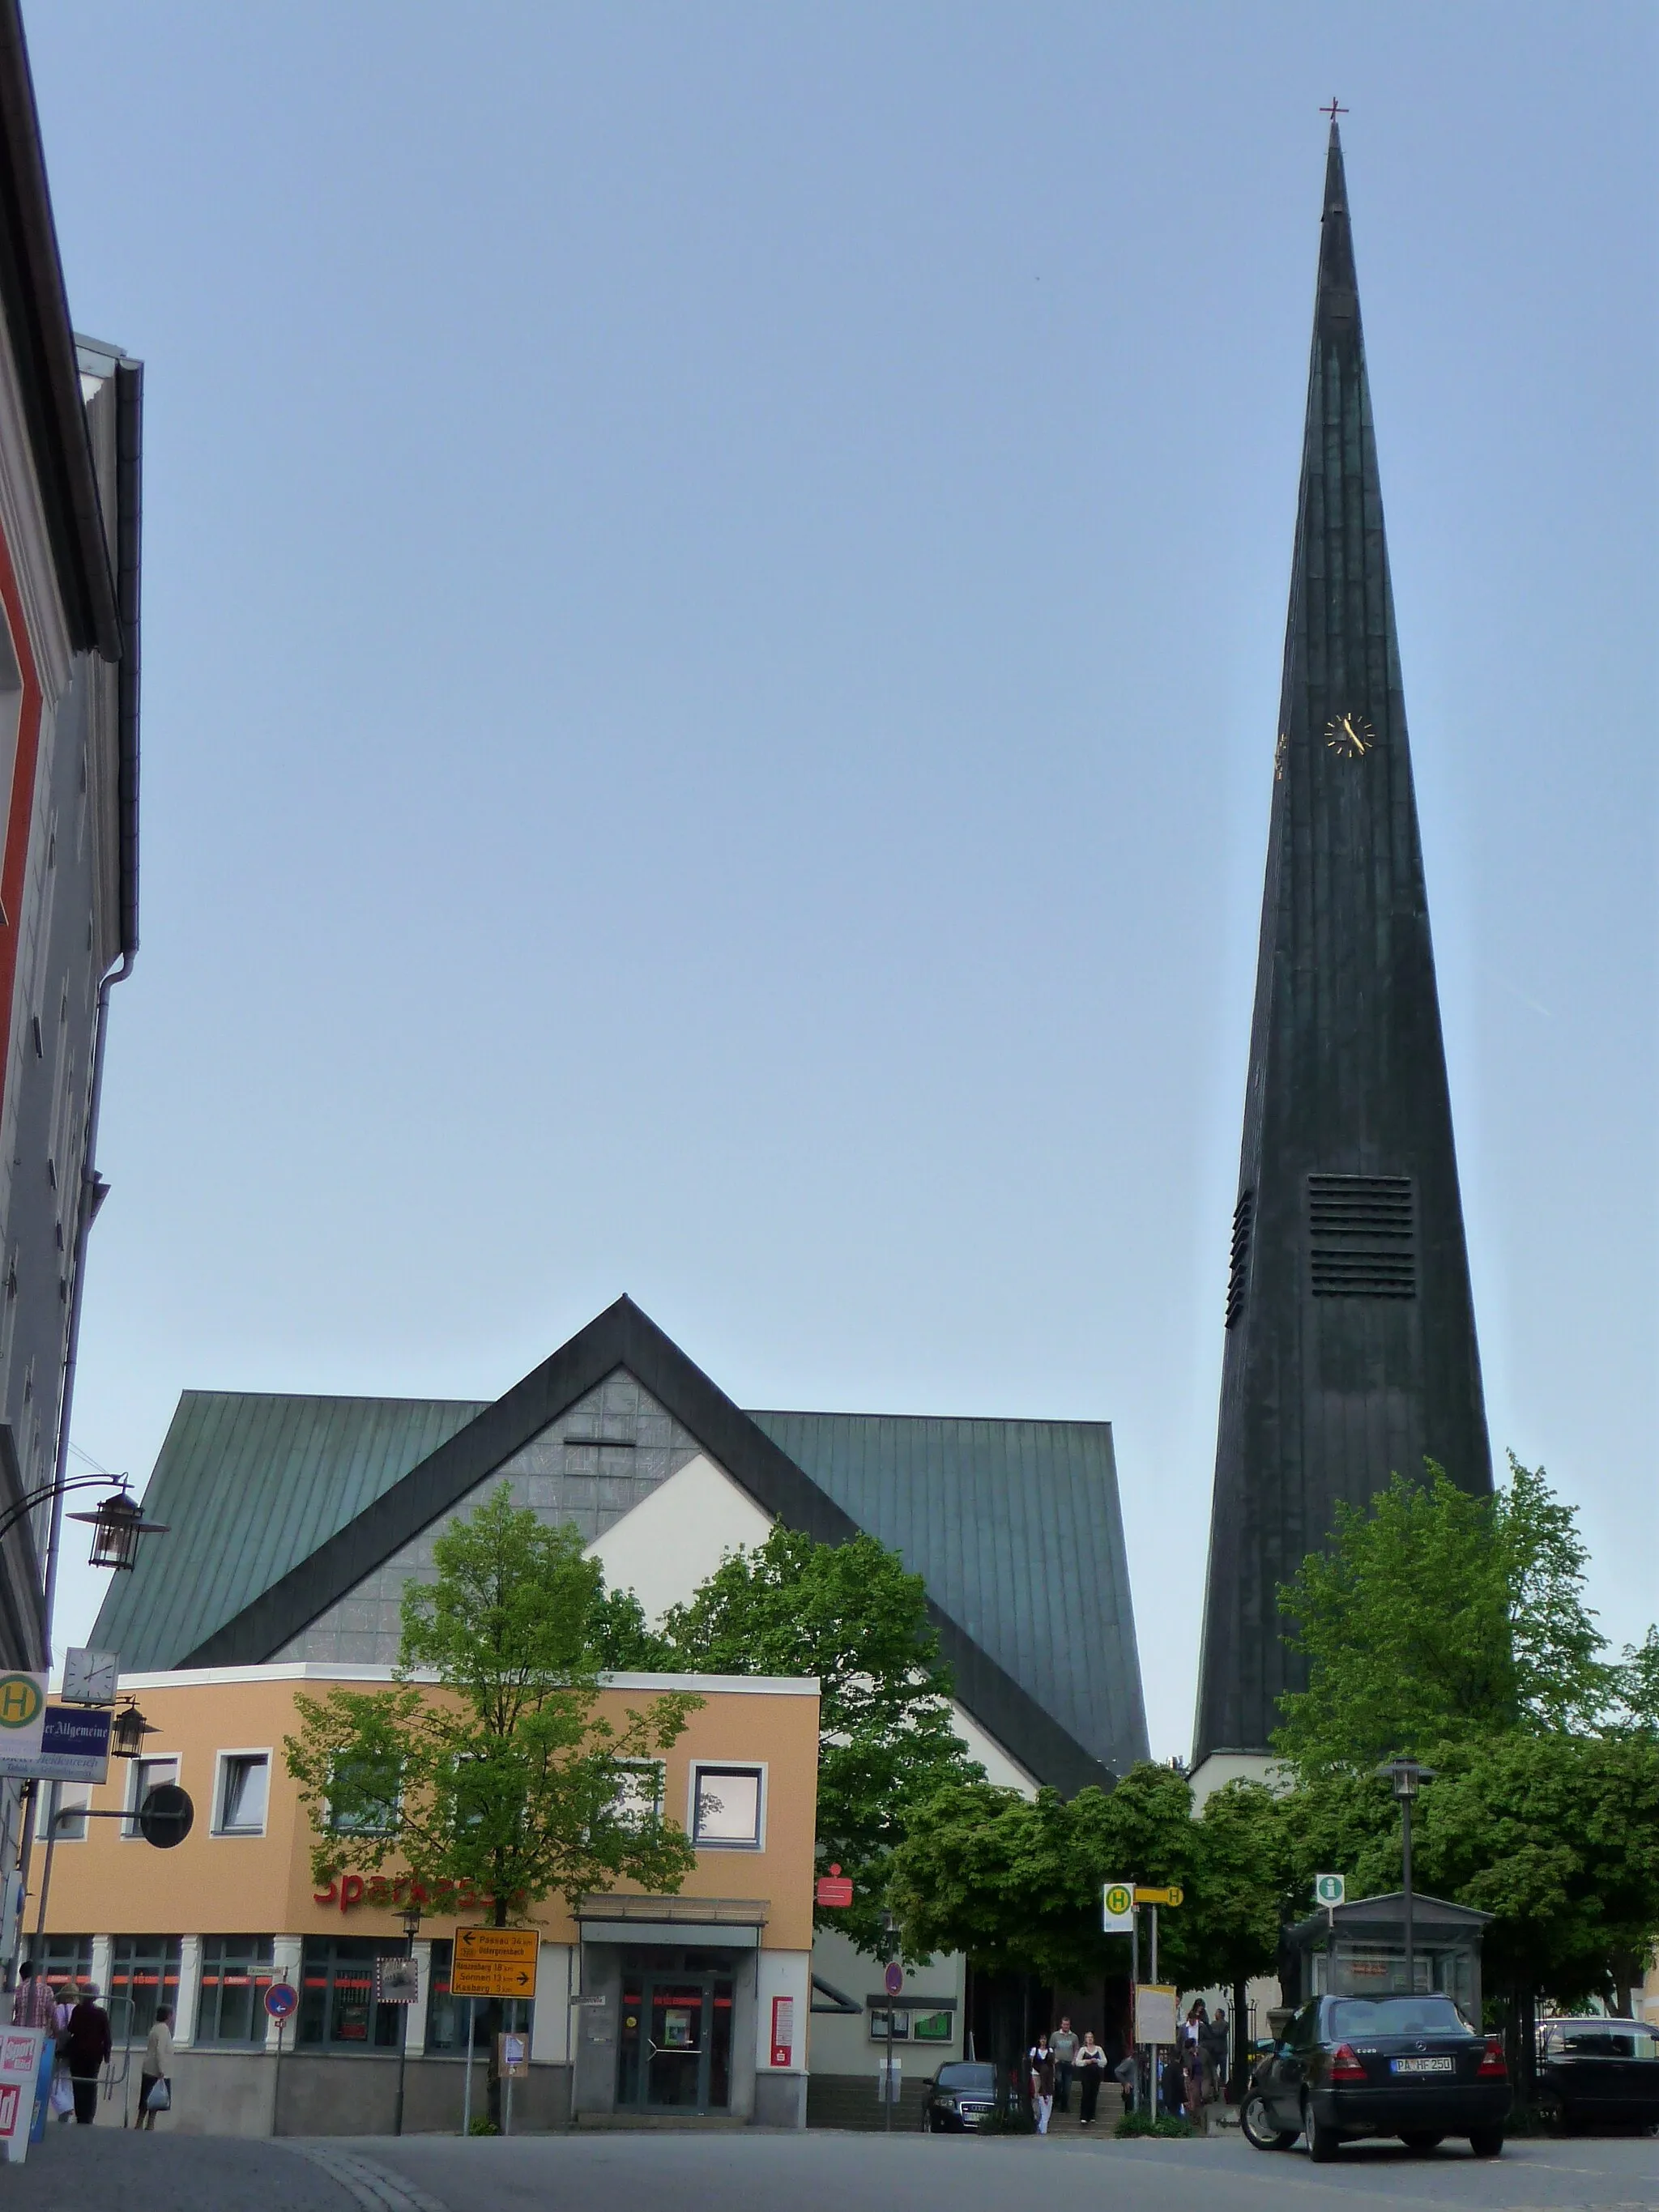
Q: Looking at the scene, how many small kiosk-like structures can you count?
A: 1